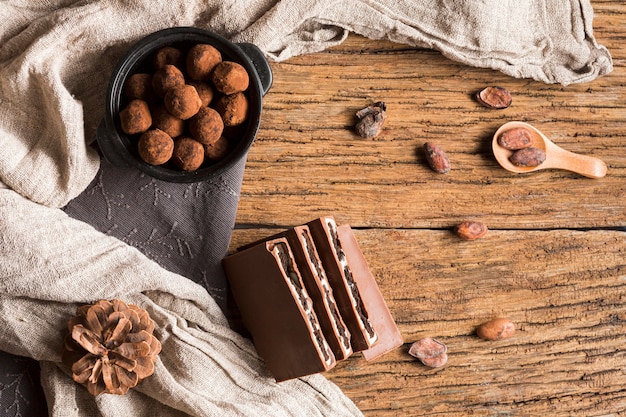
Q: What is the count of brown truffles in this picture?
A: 14